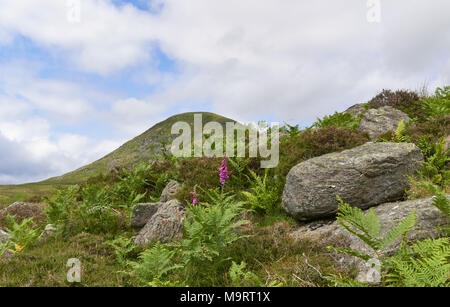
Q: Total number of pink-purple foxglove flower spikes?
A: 2